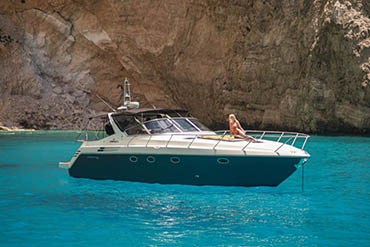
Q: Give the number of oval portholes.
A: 4